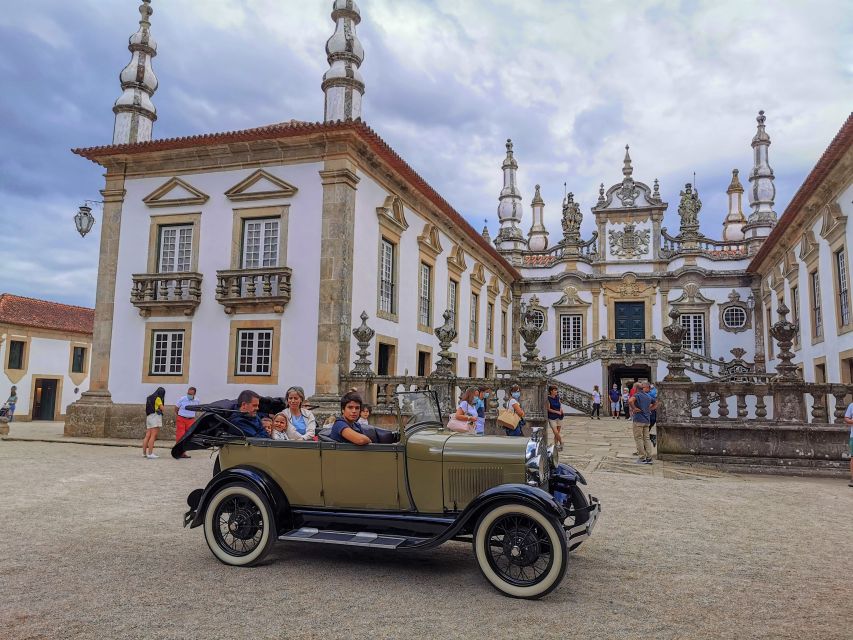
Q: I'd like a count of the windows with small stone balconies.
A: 2